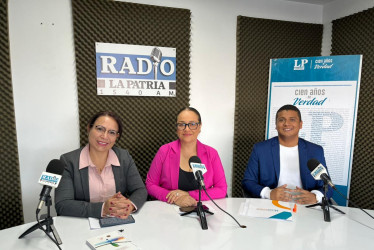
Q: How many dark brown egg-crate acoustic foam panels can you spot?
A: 4